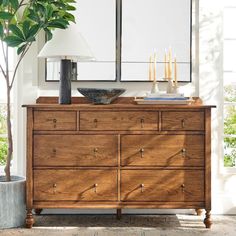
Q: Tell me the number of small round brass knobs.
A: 12